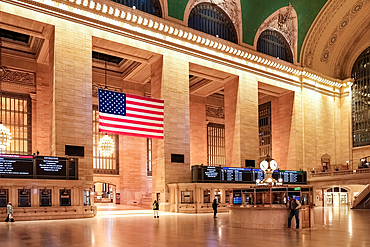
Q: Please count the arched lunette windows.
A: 3